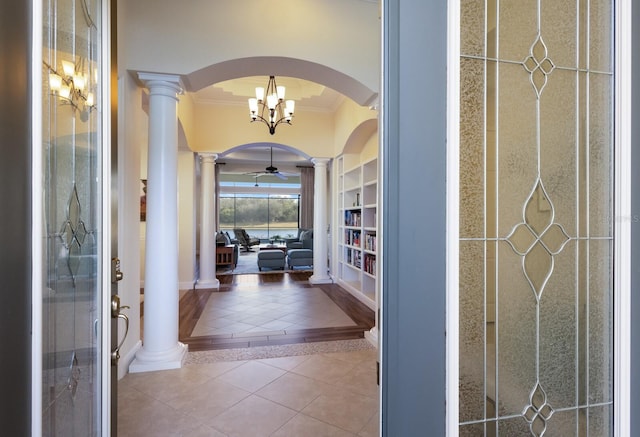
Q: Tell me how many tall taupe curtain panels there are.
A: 2